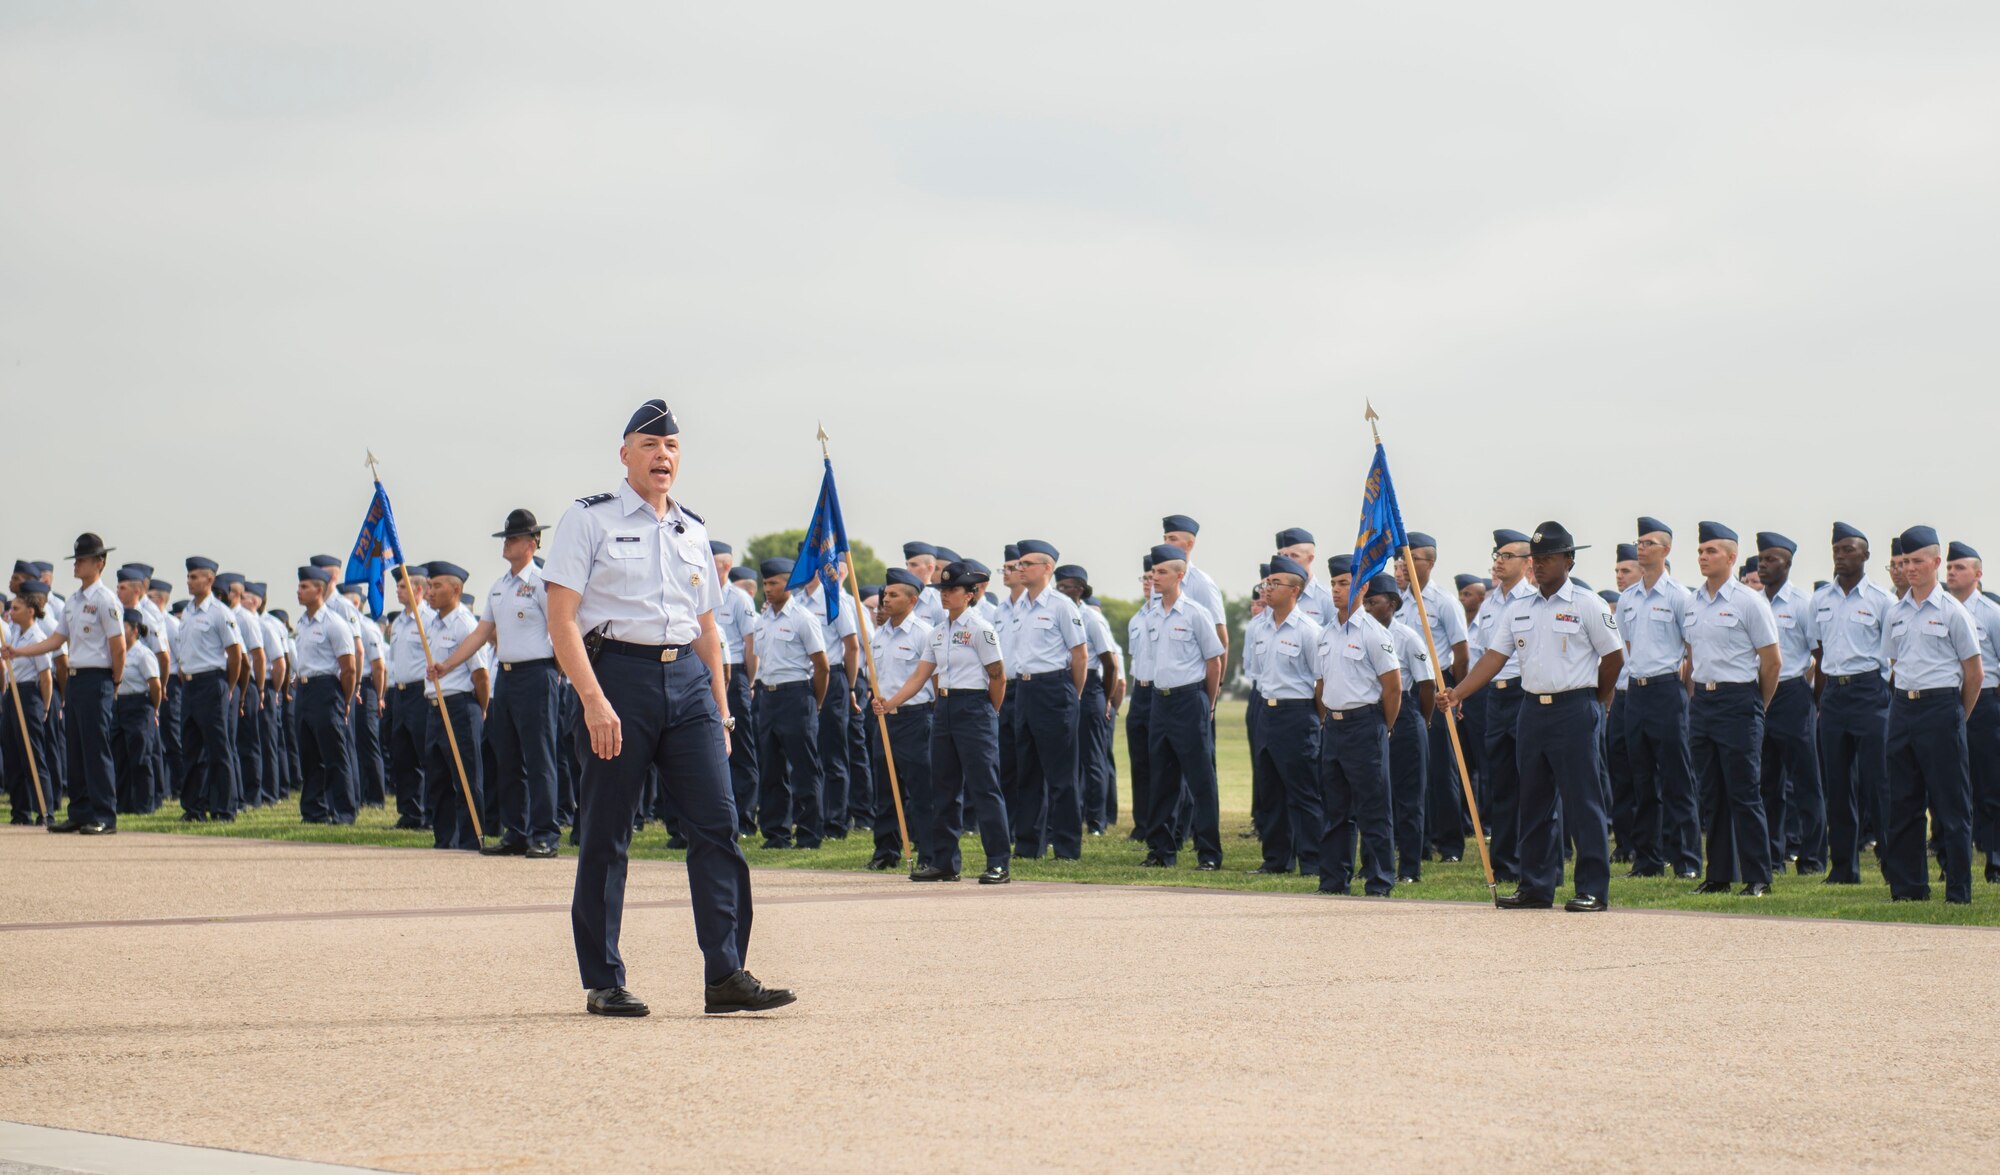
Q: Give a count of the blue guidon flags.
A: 3